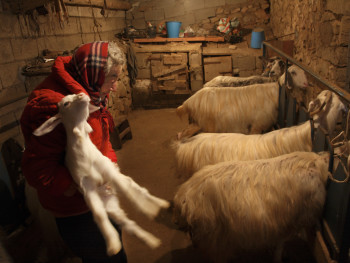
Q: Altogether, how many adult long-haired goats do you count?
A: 4